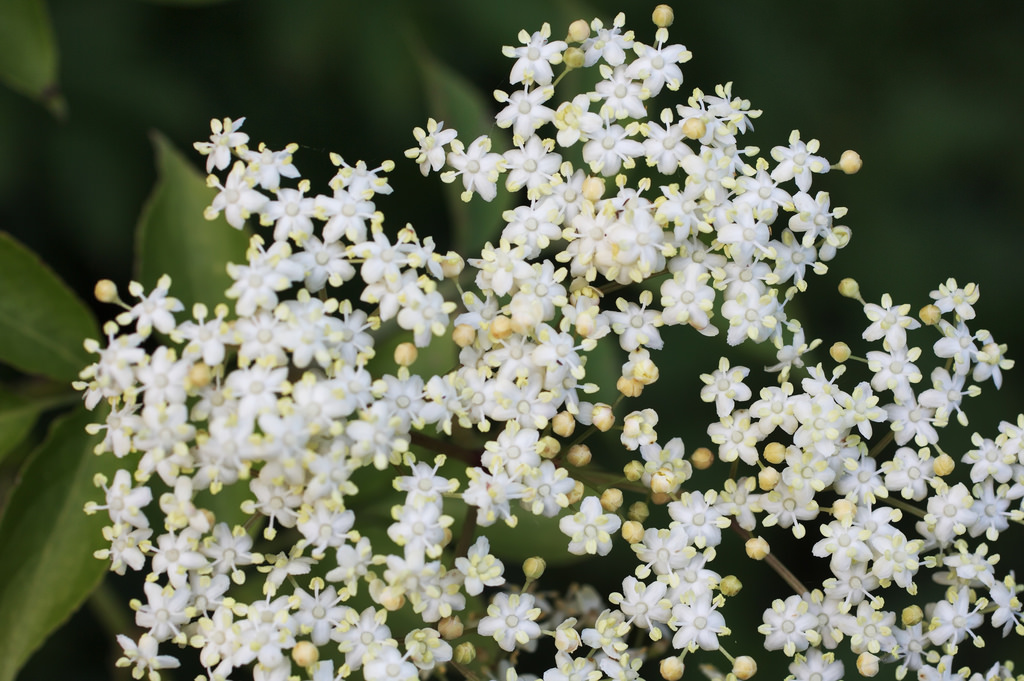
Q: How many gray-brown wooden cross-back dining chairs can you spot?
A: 0